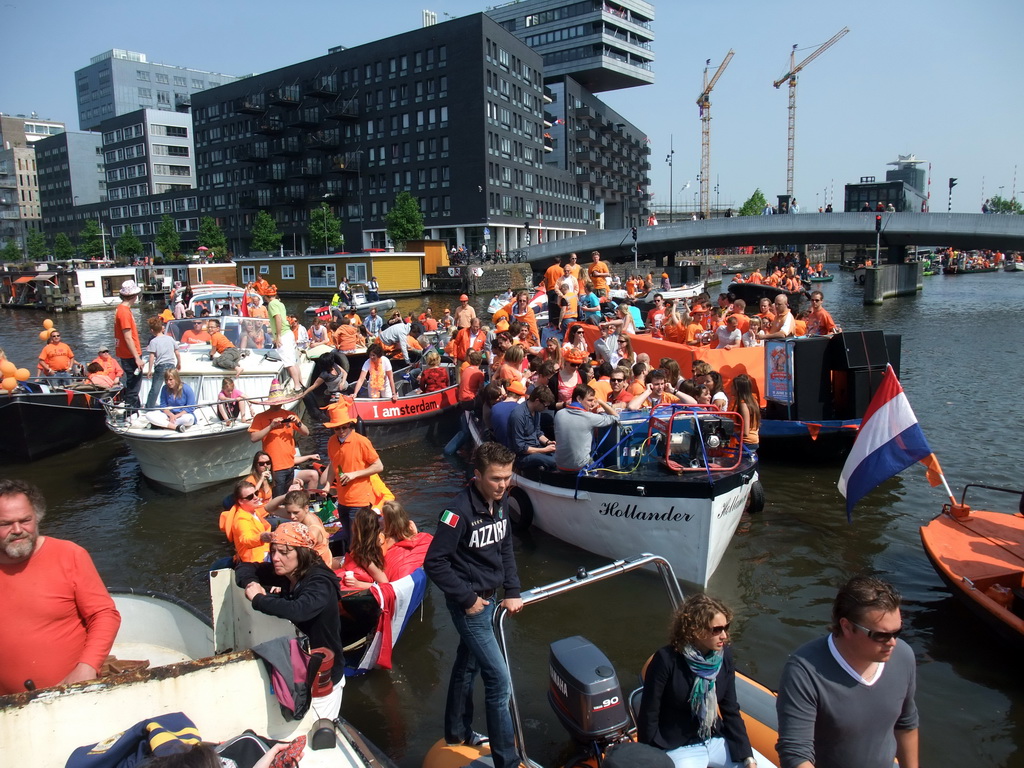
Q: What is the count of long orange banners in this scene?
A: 1